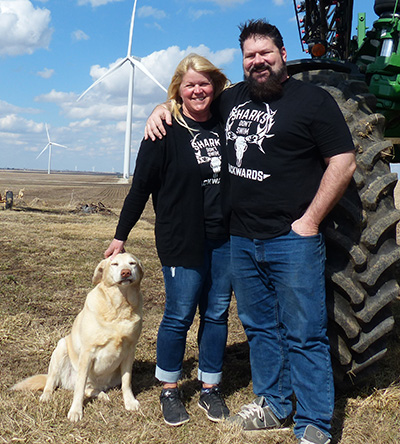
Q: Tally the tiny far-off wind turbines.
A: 3